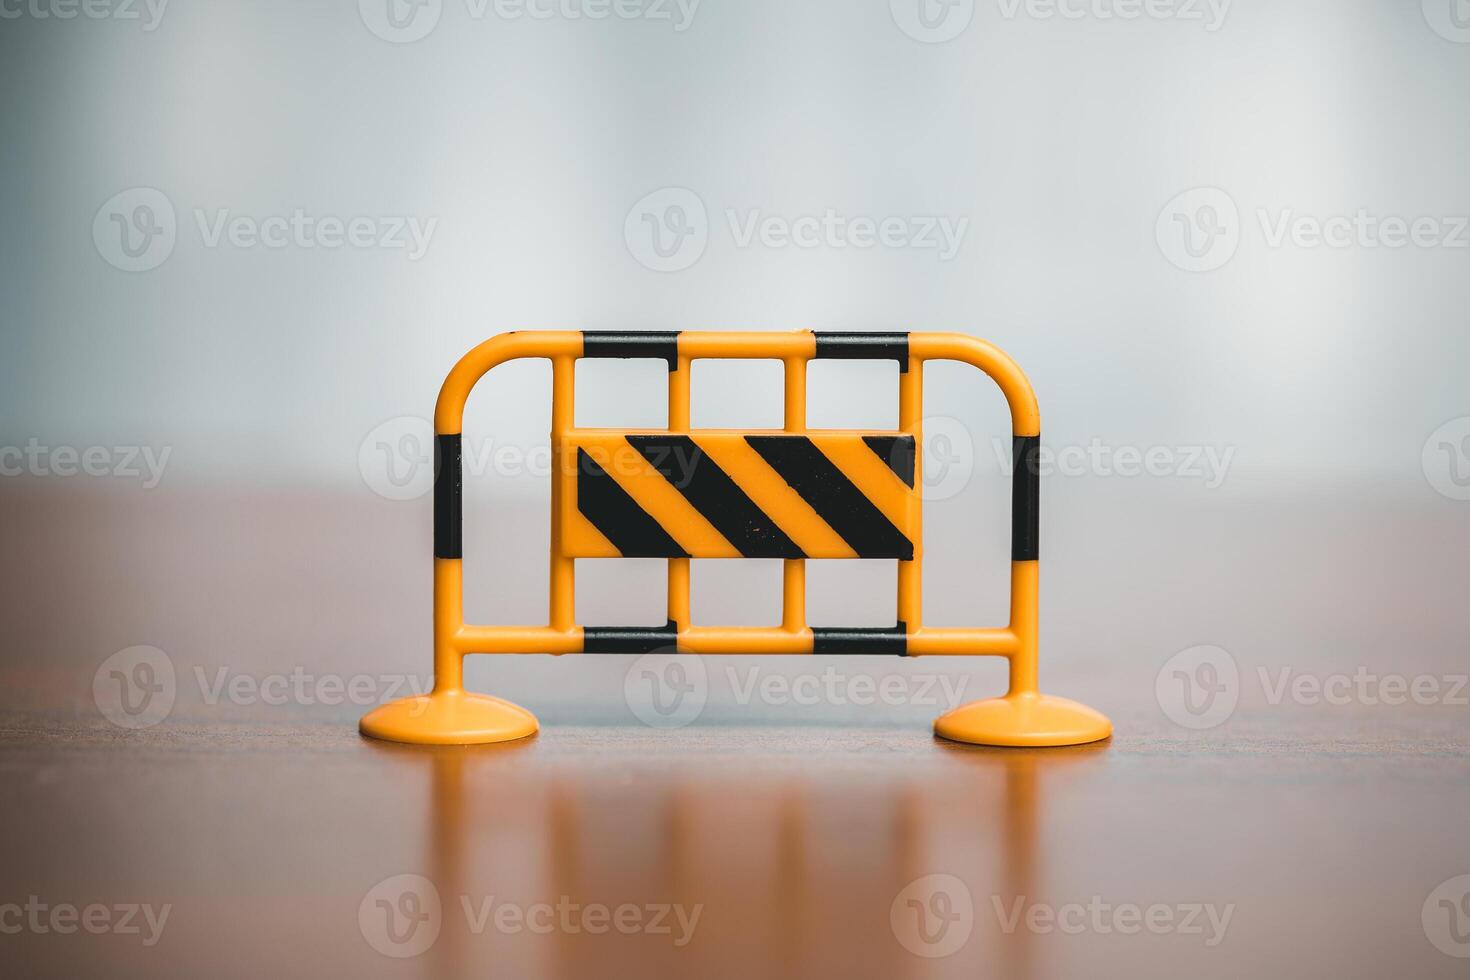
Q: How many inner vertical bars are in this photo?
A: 4